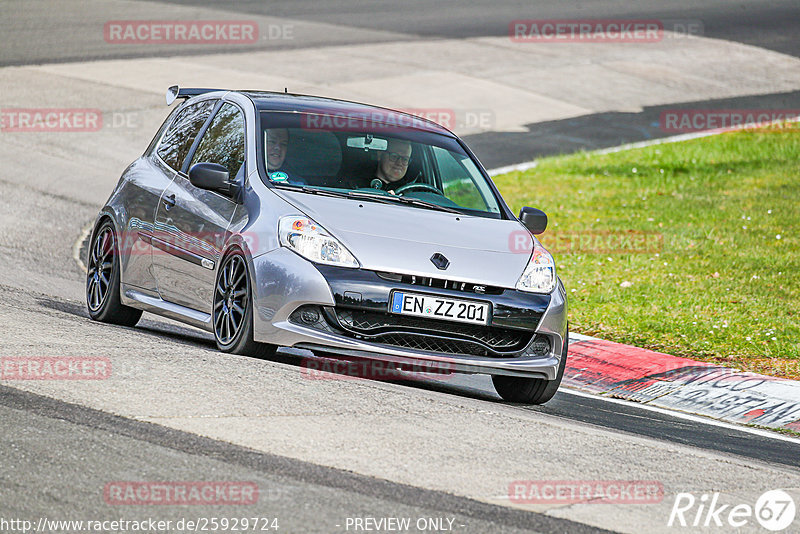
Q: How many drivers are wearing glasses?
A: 1